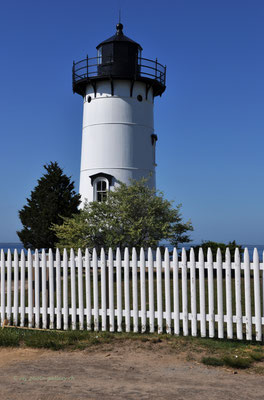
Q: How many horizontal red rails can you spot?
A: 0